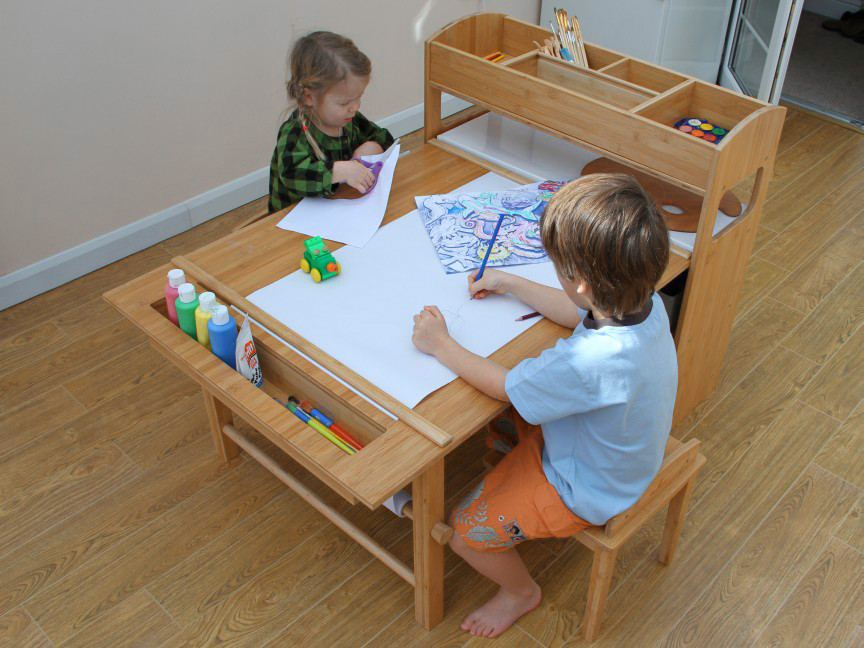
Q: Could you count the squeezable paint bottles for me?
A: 4